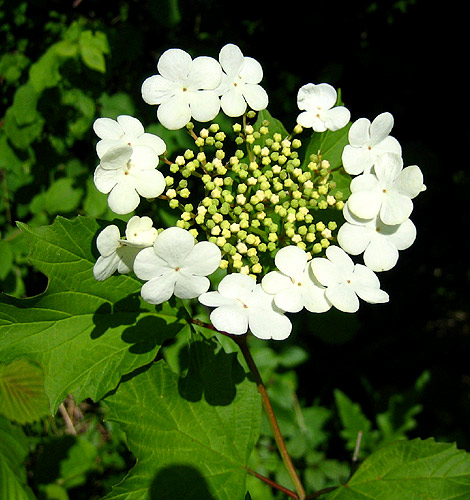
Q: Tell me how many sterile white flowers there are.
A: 14